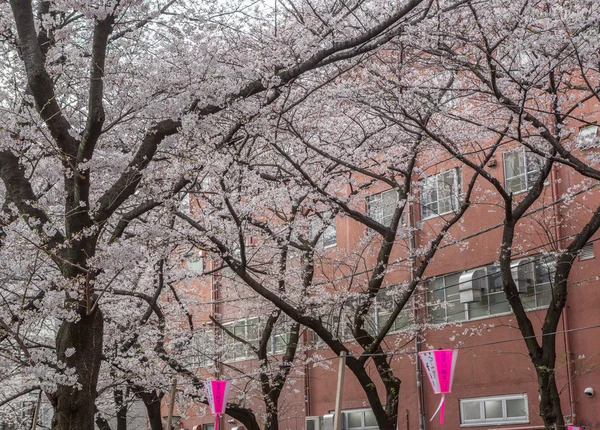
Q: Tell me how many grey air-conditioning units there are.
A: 2